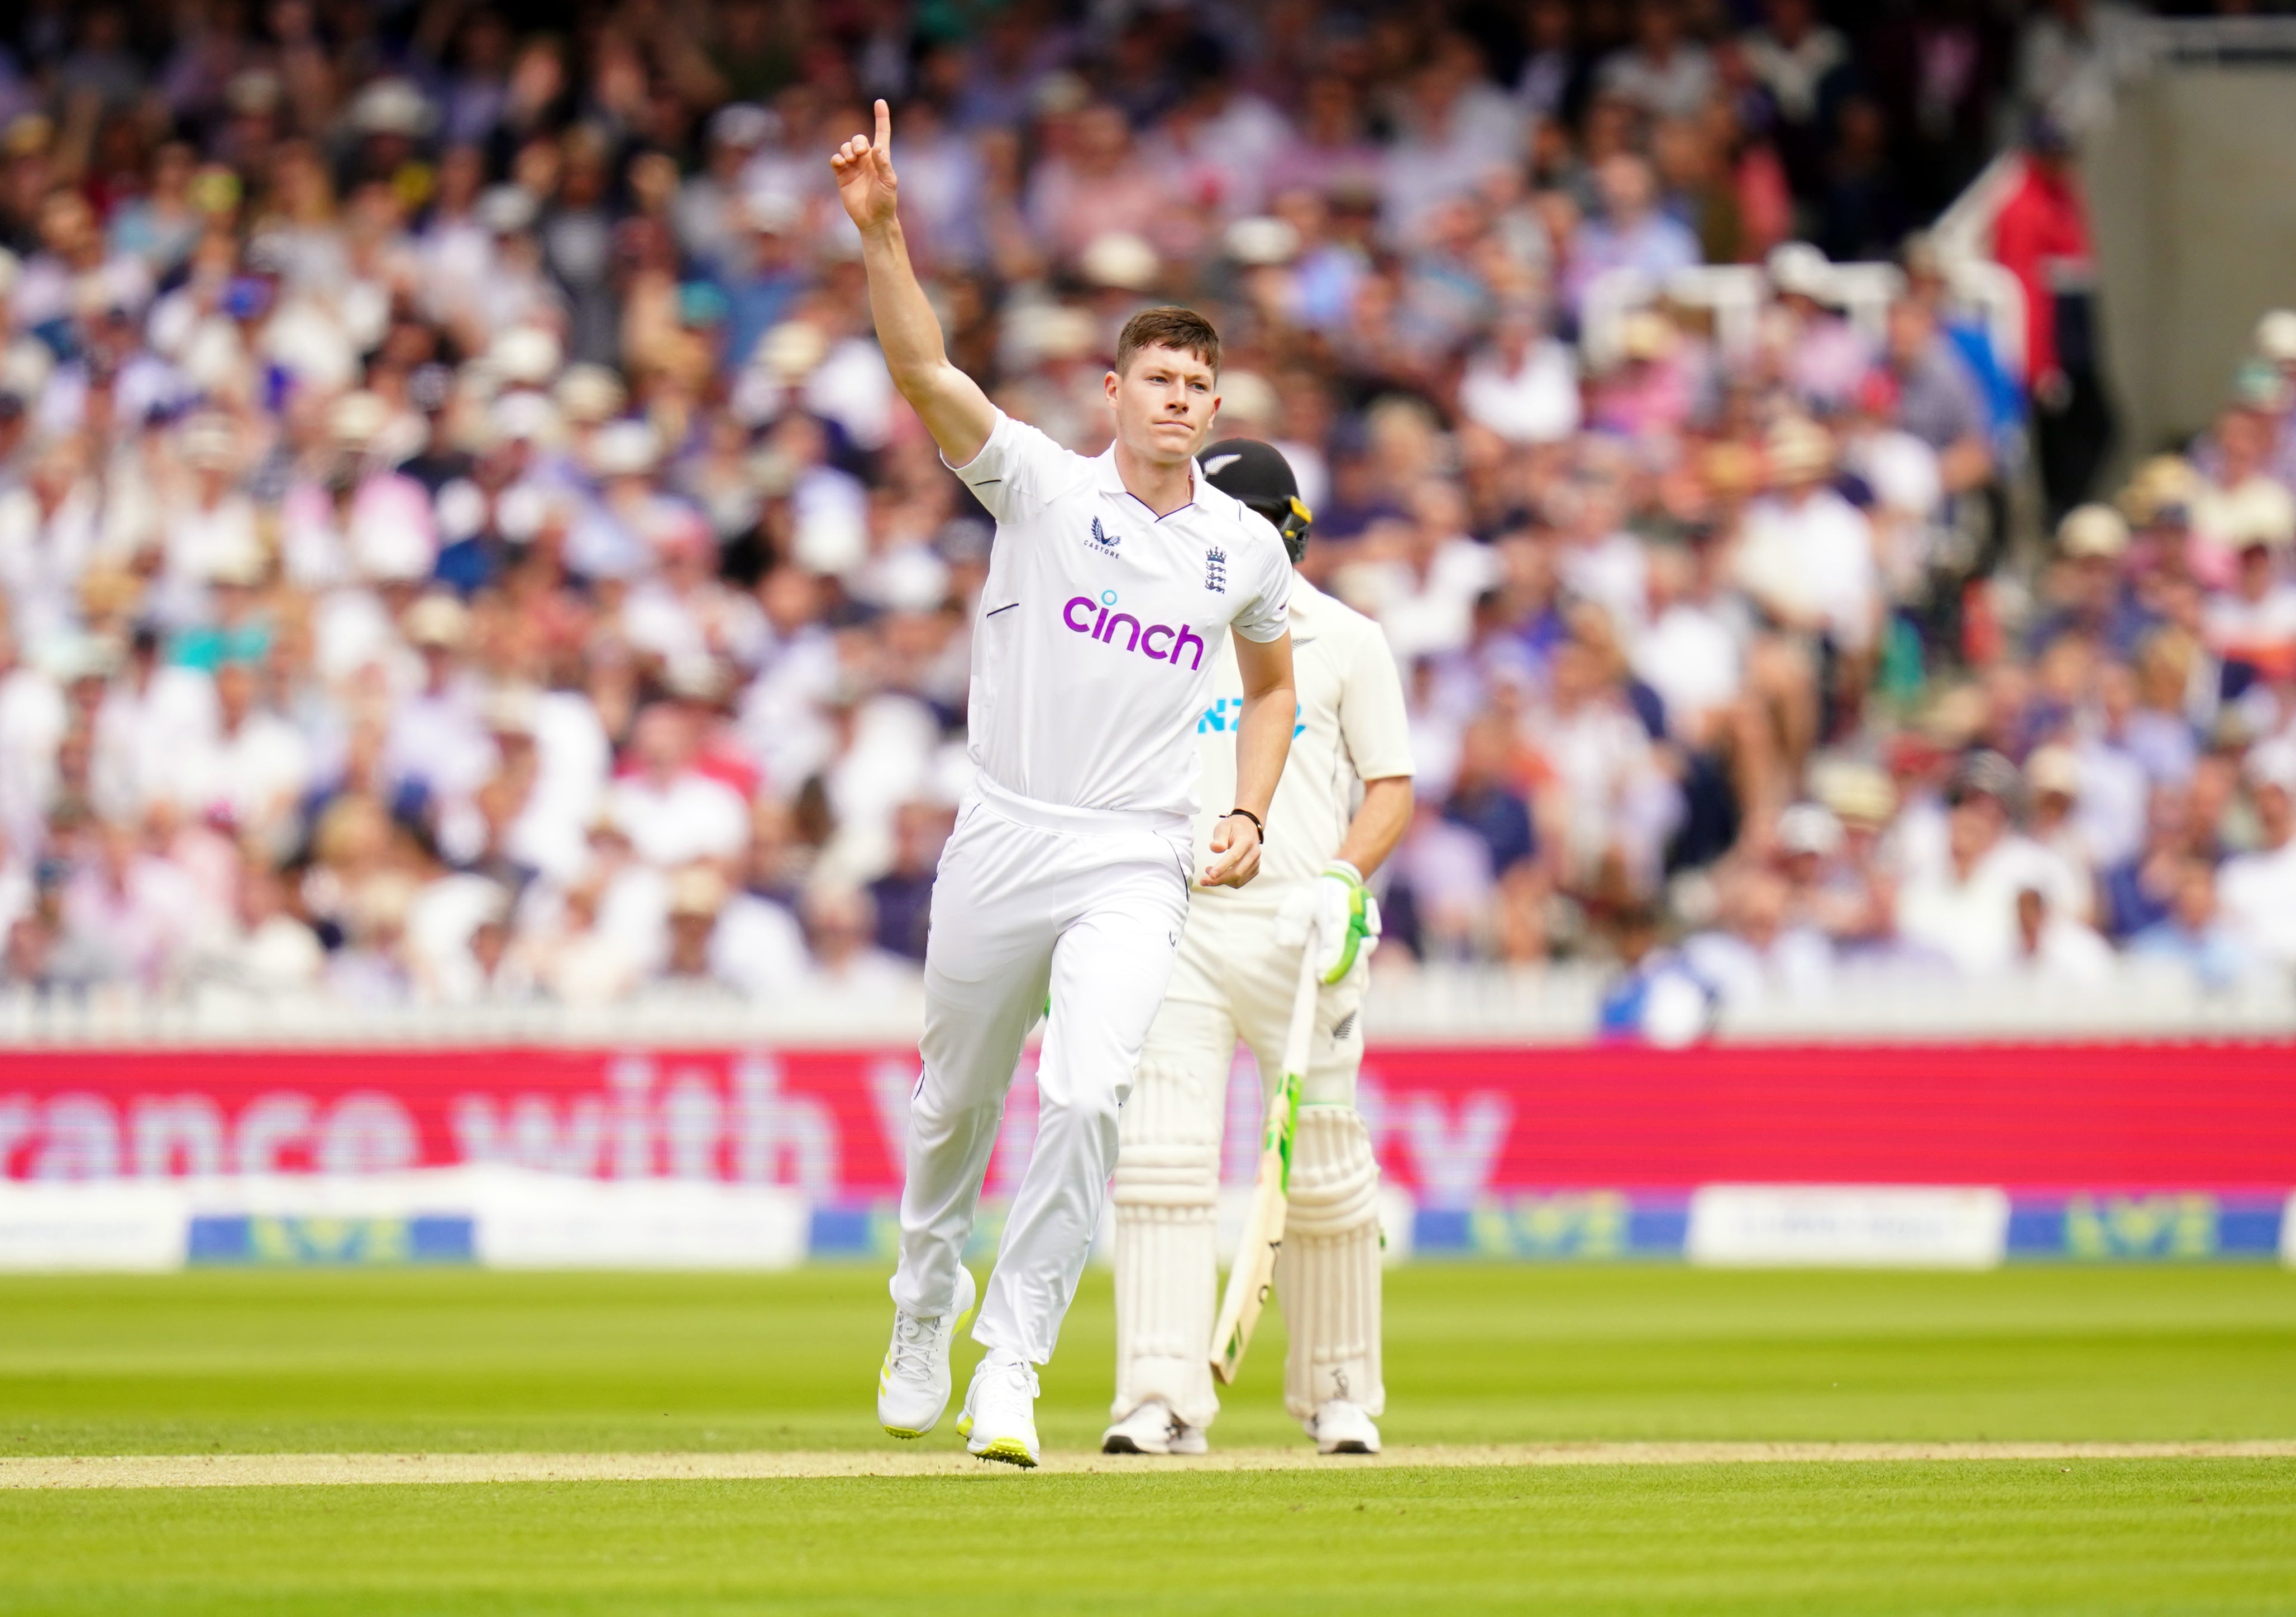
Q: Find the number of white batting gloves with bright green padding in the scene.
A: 1